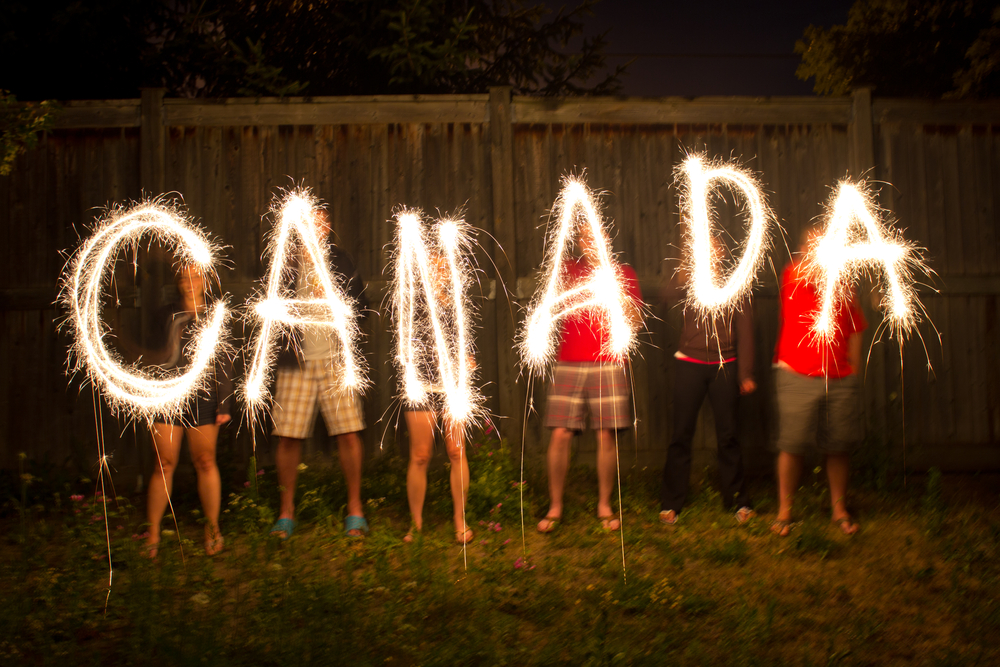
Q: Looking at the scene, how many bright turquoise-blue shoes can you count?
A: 2